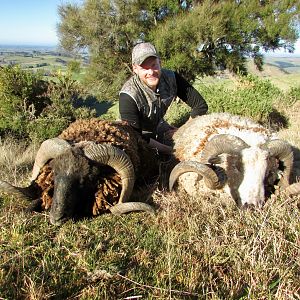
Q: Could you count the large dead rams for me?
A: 2